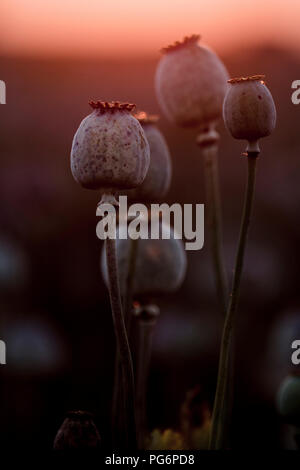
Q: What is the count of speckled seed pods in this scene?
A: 1